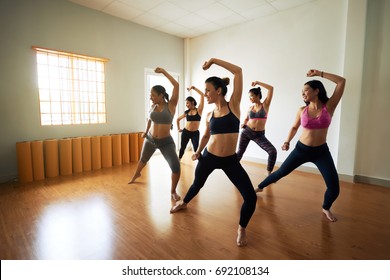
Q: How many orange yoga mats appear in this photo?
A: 12